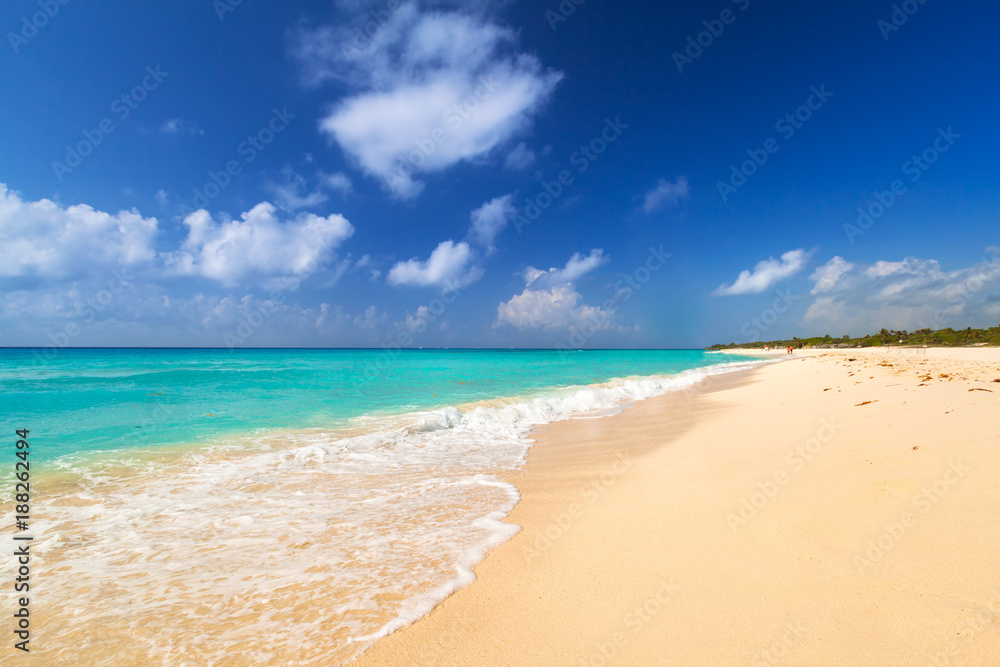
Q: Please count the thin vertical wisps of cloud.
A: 0